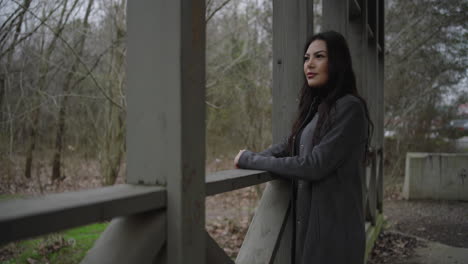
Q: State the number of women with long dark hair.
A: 1